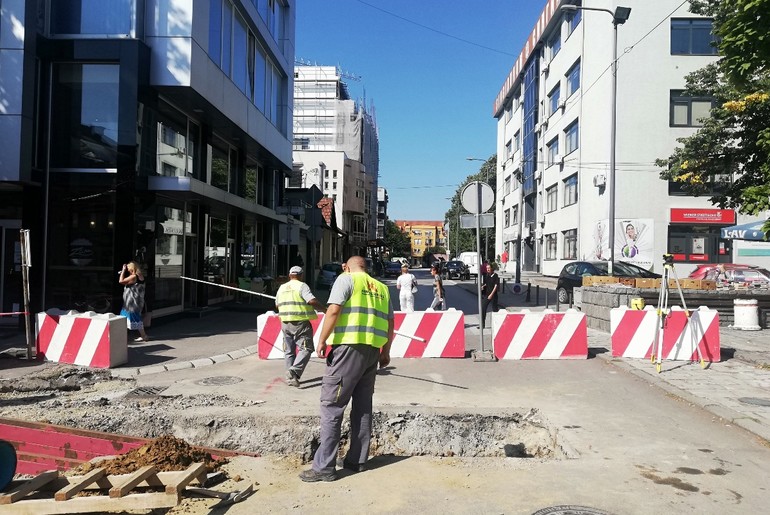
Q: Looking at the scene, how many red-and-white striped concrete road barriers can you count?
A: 5